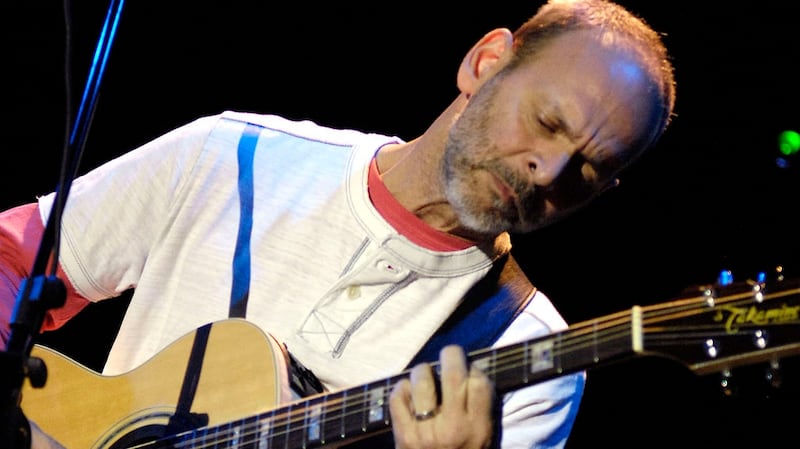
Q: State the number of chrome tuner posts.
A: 4